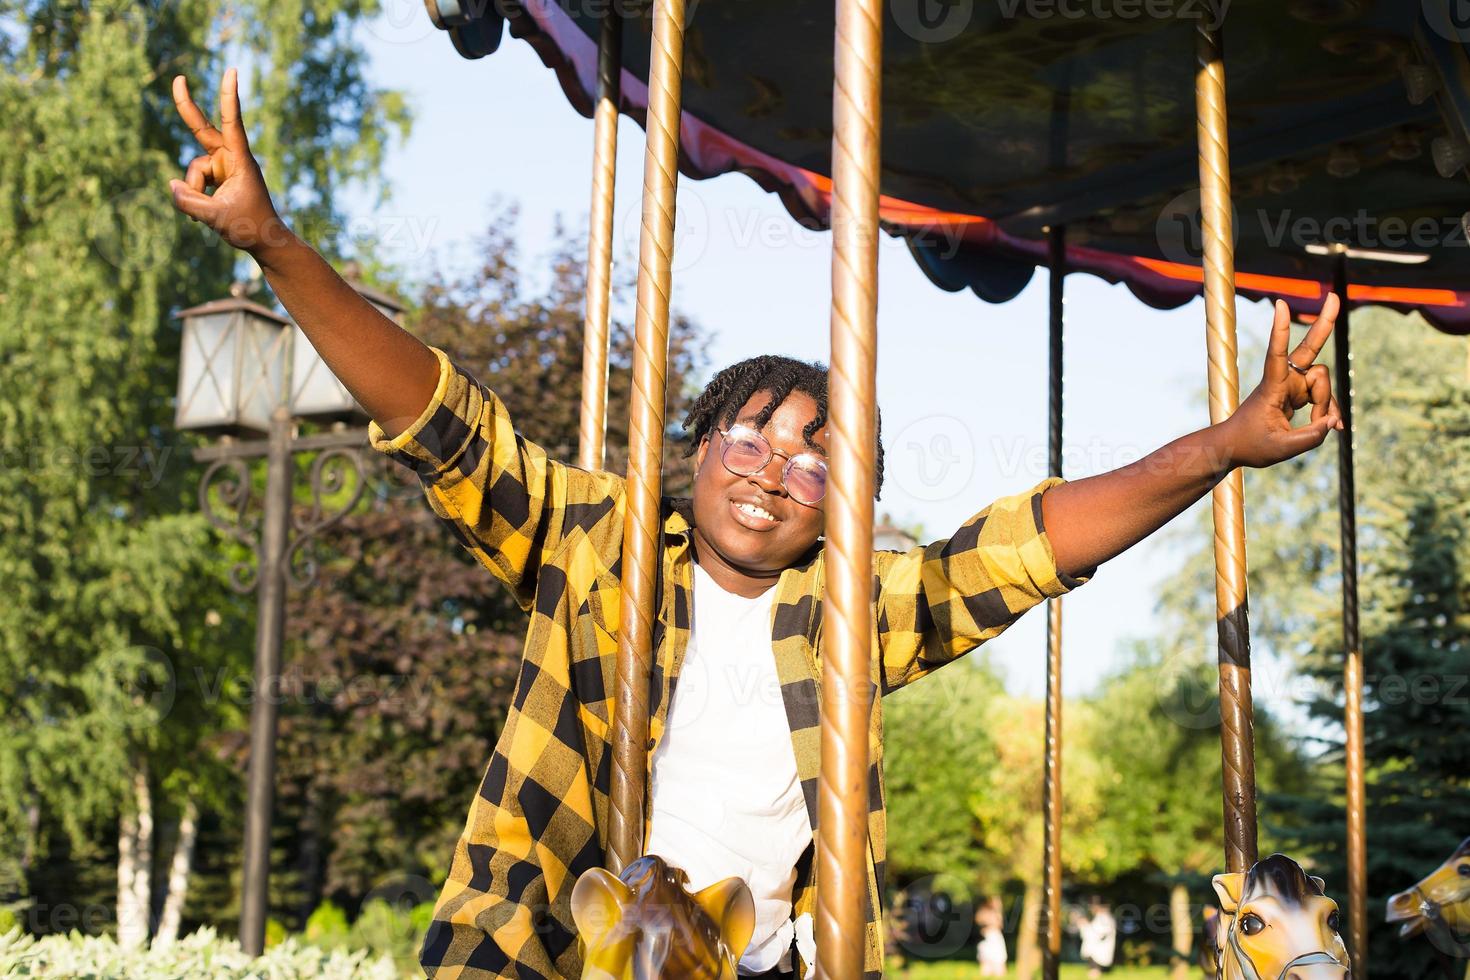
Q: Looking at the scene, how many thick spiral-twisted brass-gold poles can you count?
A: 4